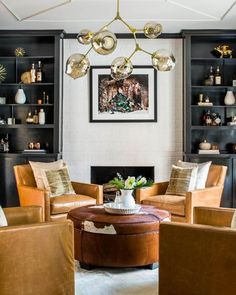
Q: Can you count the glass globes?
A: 6